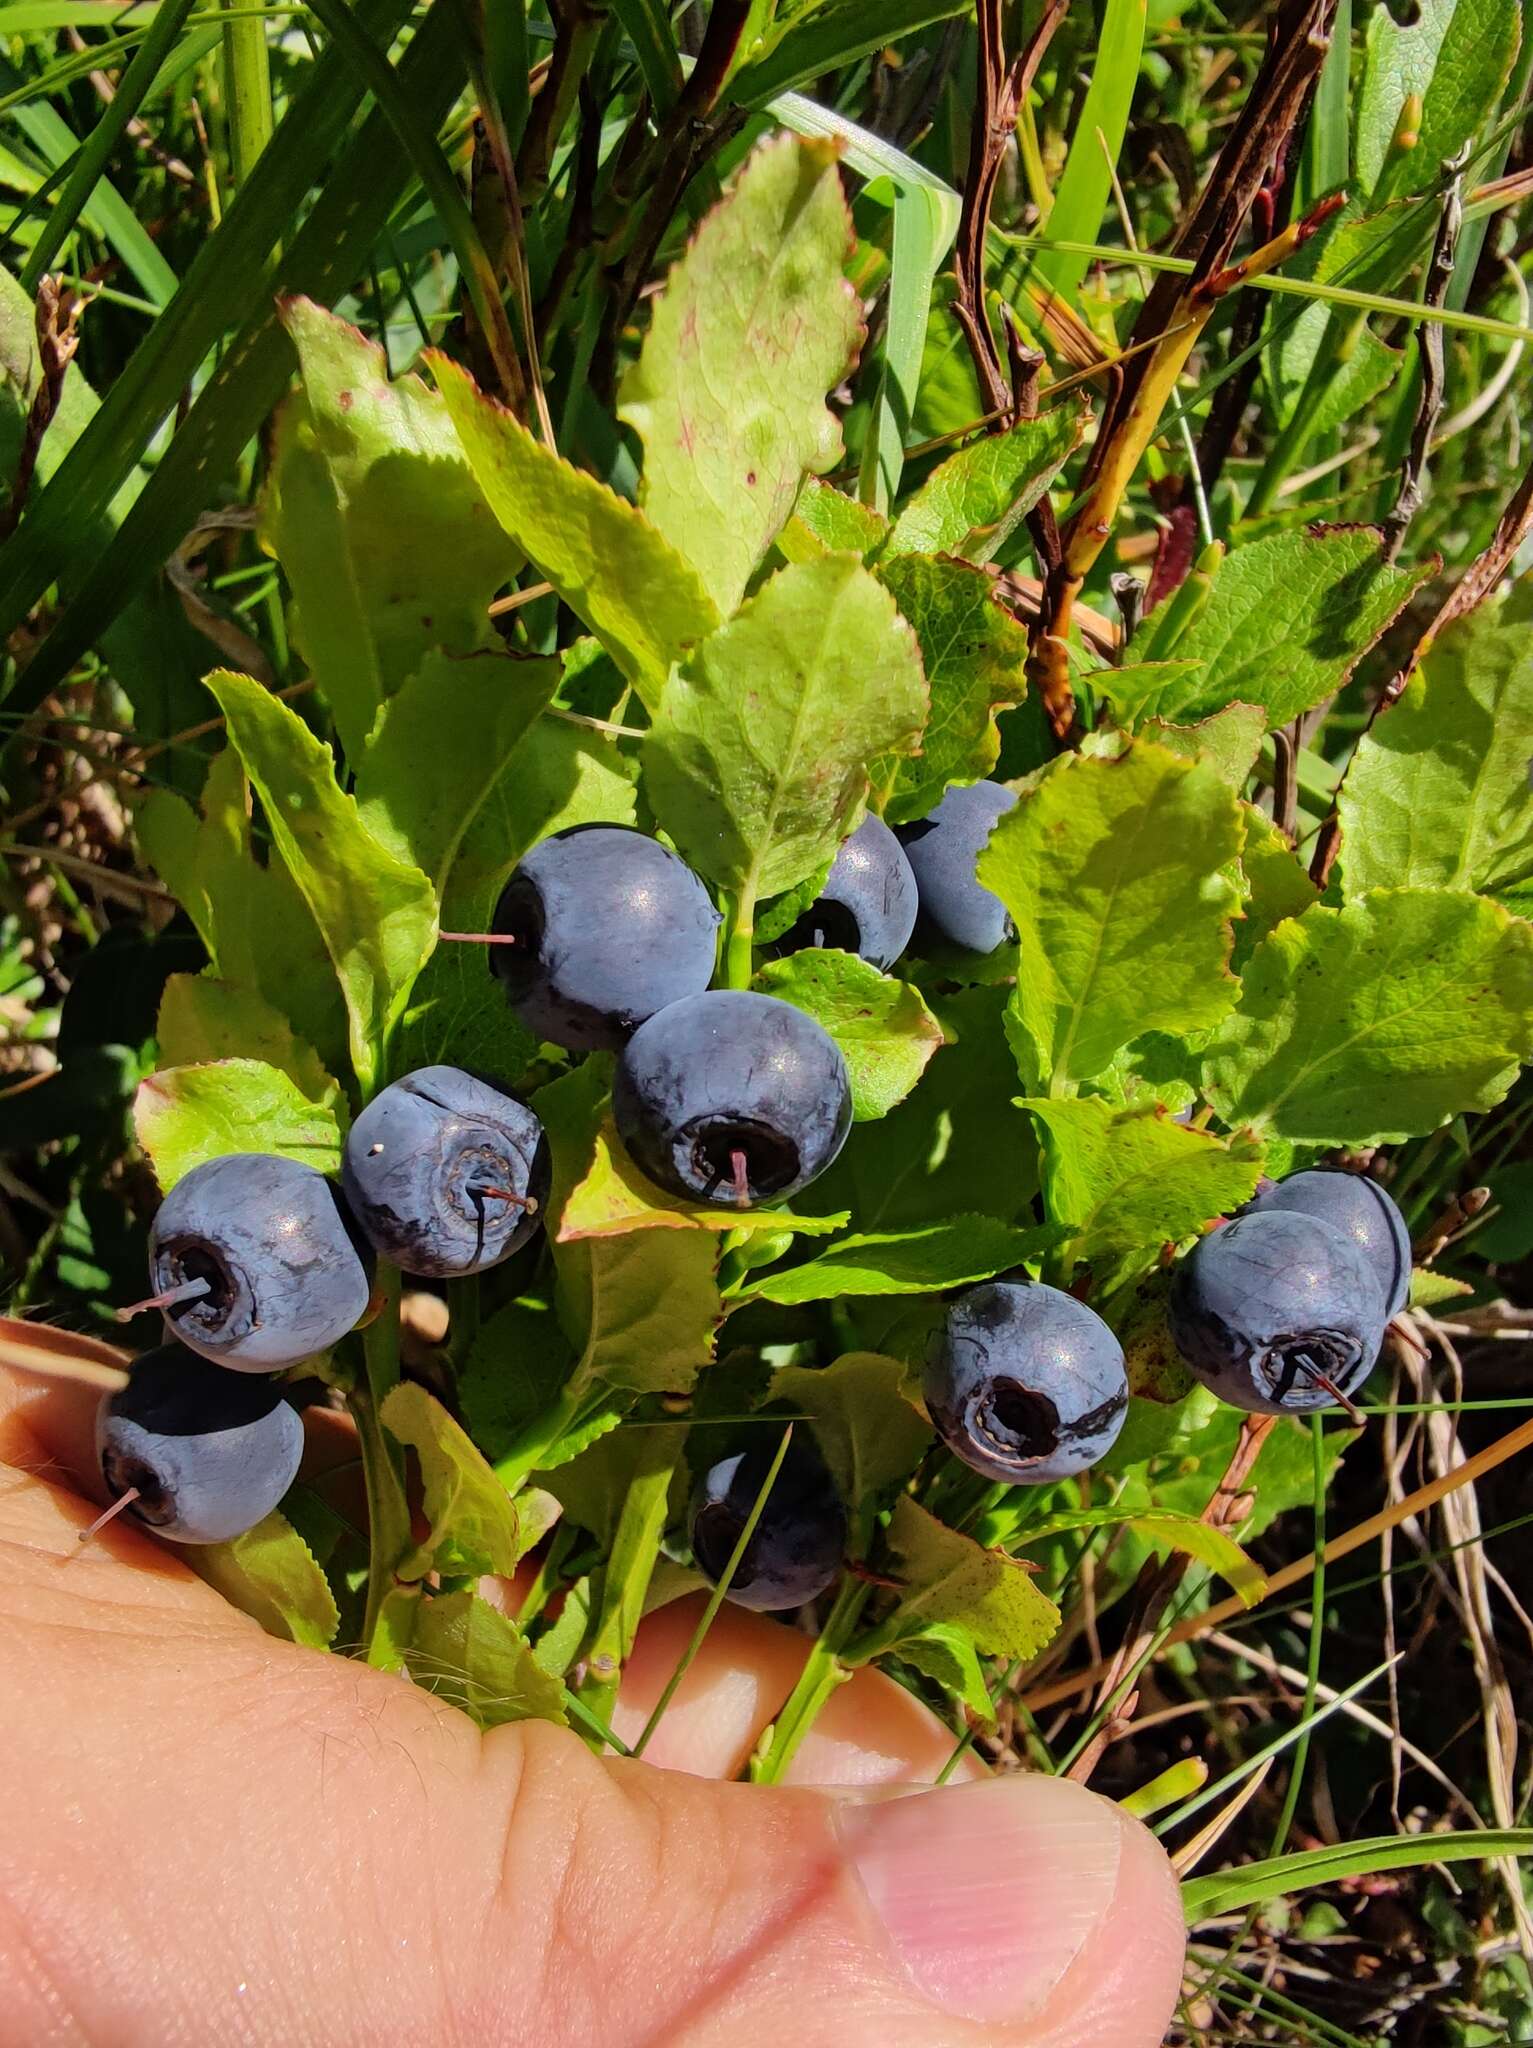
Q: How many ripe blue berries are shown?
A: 11